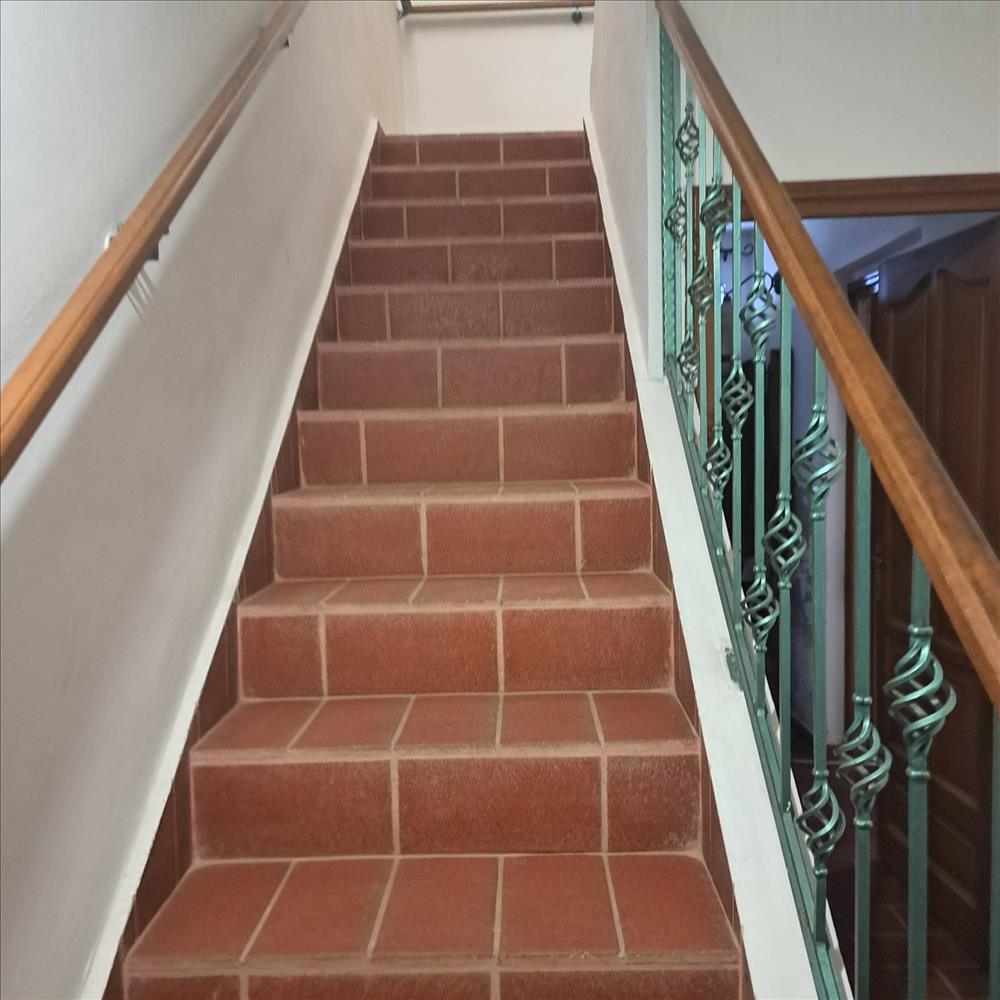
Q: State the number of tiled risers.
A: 11